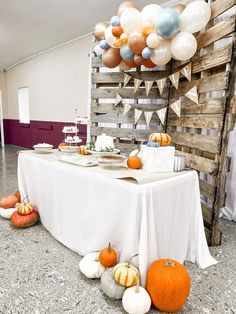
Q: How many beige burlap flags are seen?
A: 13